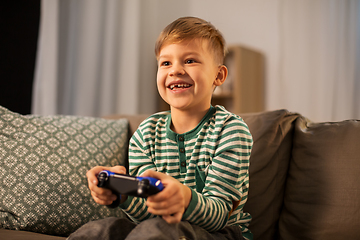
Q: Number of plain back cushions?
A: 2